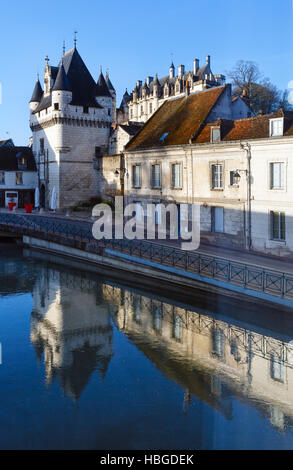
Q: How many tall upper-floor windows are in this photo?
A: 5